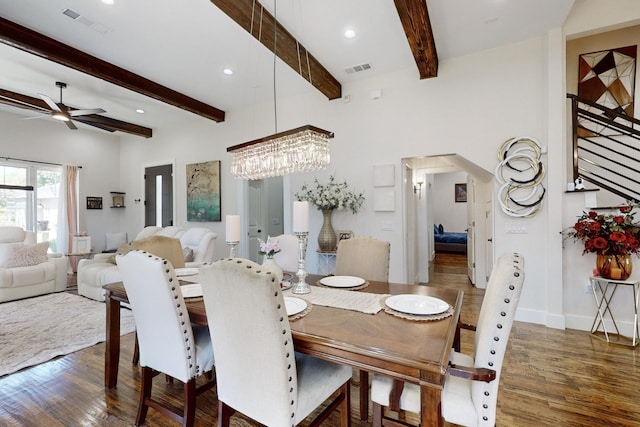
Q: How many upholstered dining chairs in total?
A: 6